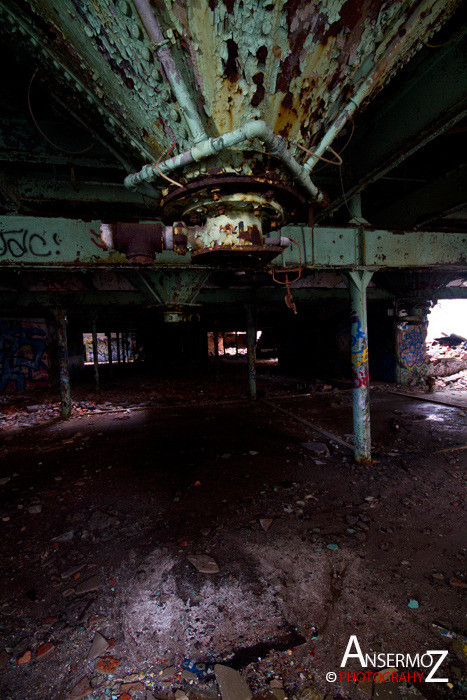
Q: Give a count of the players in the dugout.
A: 0